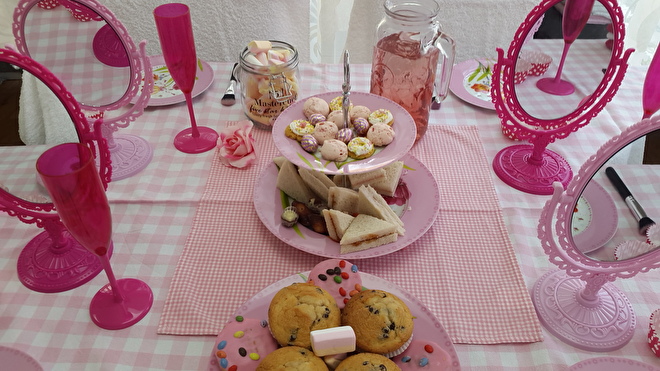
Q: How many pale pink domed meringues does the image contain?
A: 6